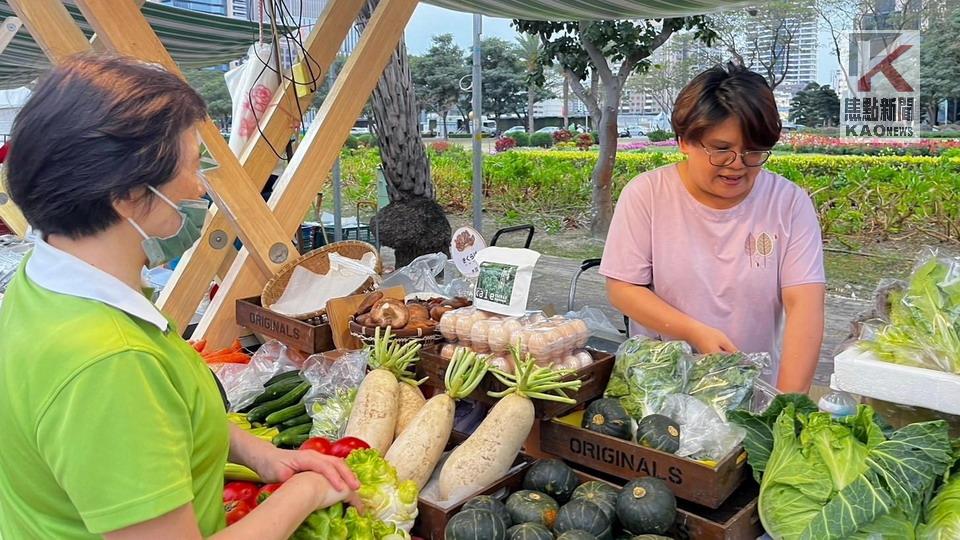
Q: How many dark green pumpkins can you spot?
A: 12